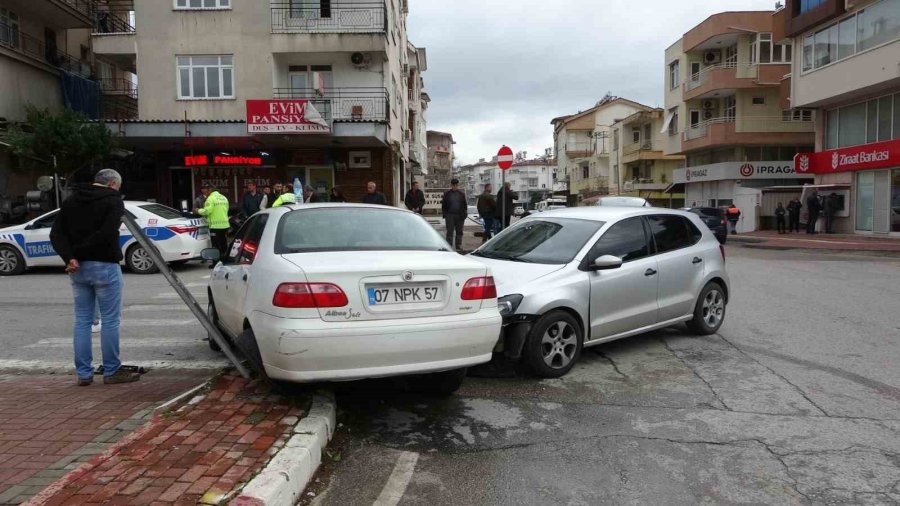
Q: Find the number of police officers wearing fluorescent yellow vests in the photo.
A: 2